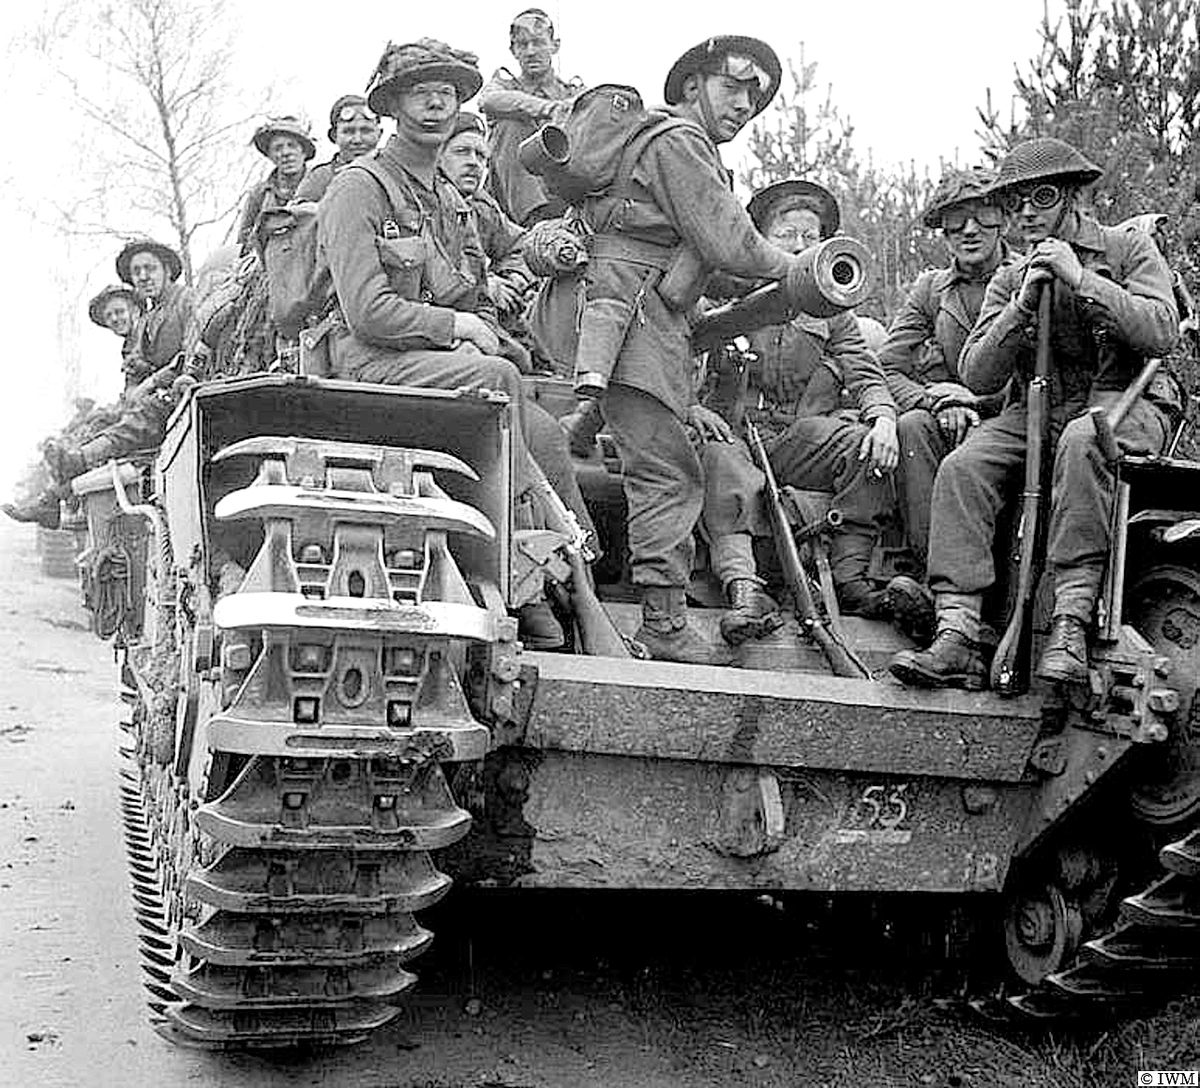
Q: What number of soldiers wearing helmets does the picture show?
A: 8